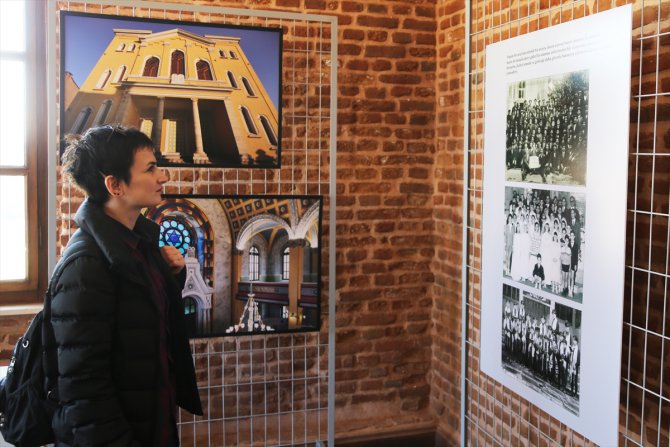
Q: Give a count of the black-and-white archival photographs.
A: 3